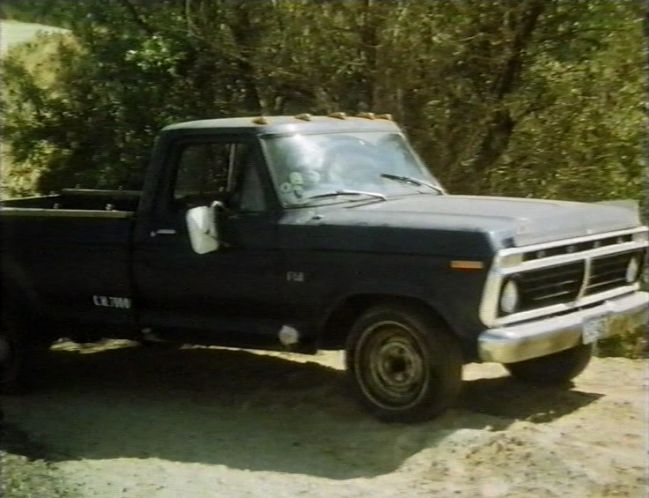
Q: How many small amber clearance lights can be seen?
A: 5